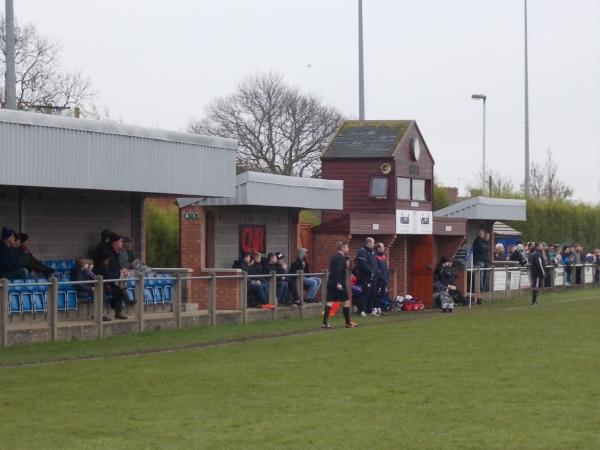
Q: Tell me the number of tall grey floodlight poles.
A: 3